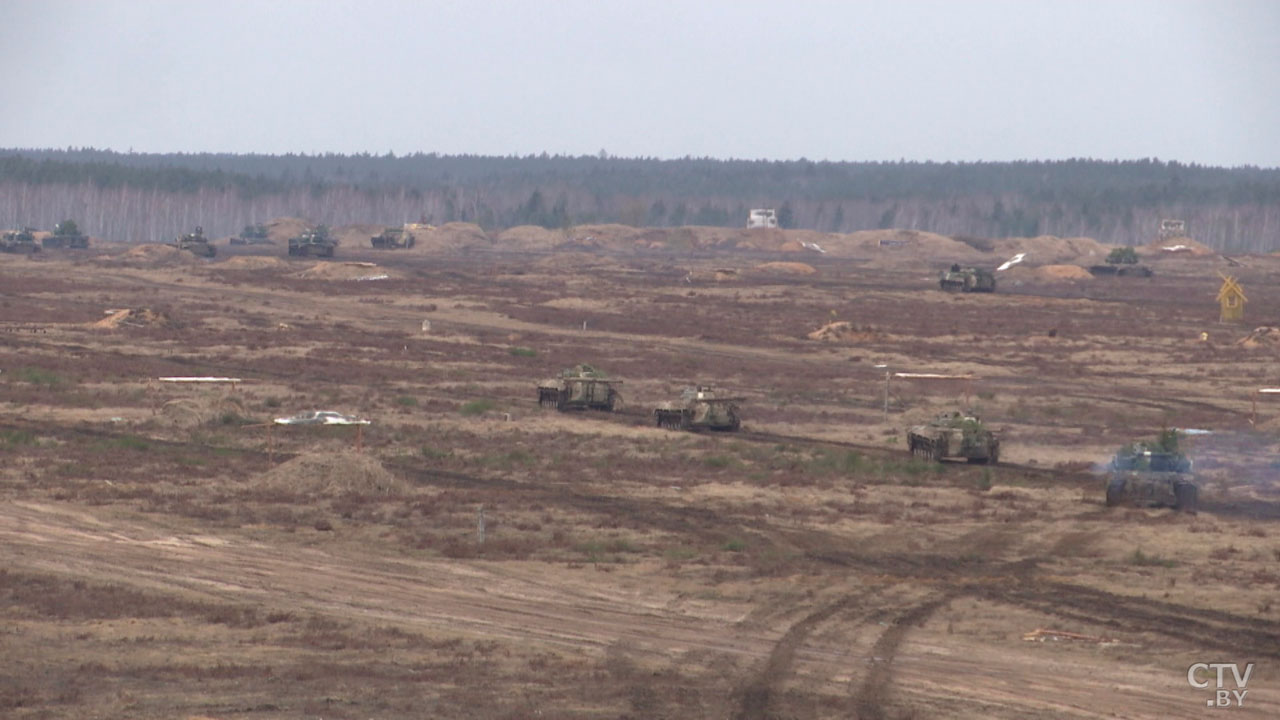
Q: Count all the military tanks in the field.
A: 12